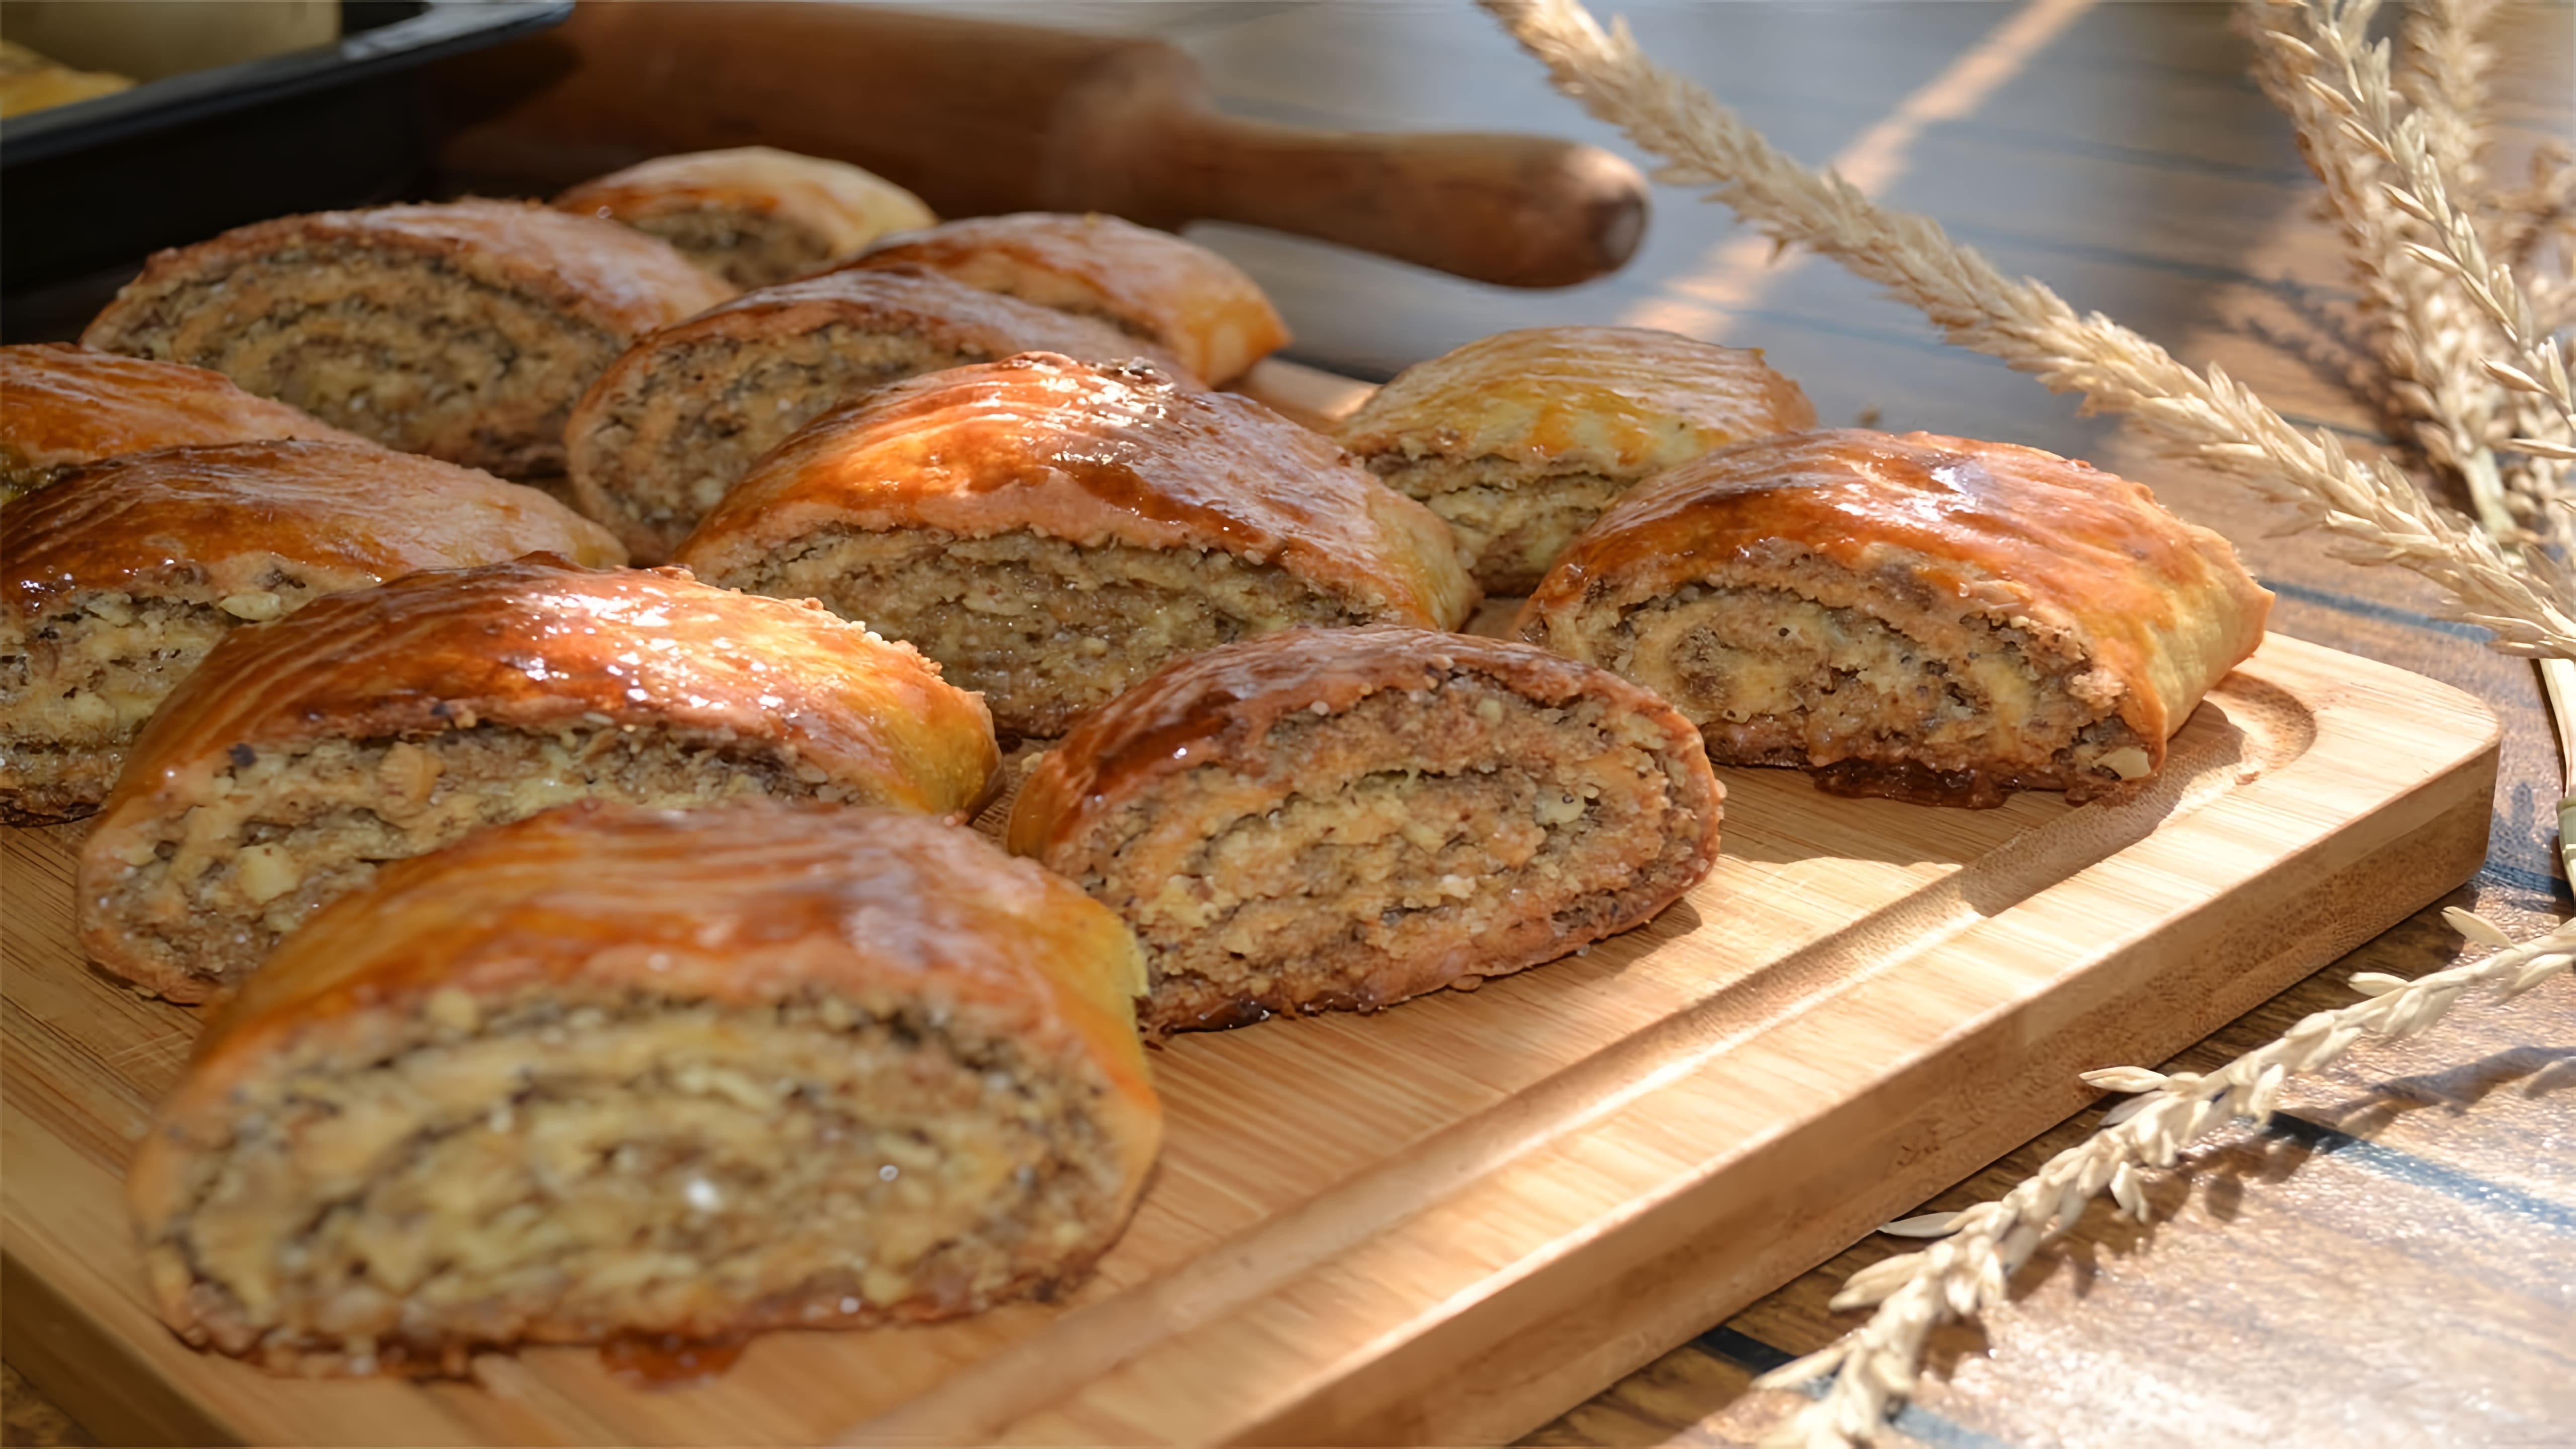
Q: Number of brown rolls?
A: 12